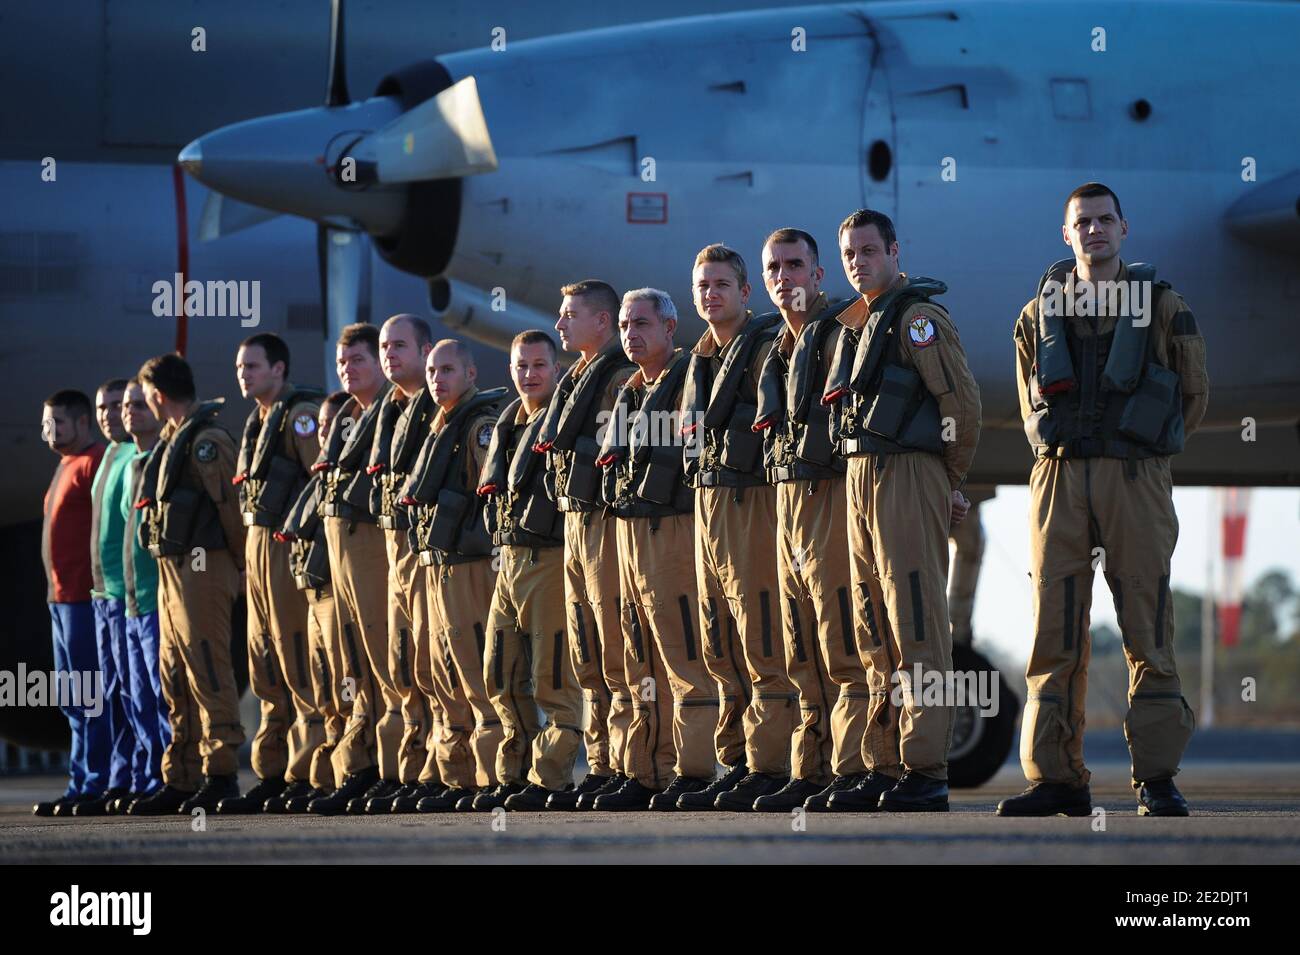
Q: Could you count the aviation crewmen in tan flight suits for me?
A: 13